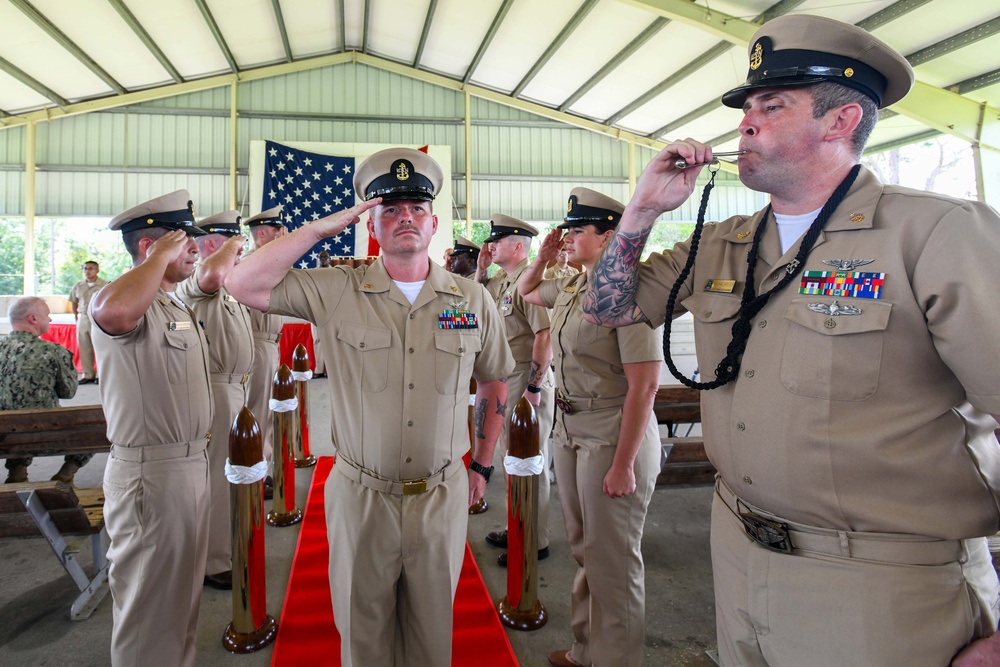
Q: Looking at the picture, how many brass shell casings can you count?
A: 5